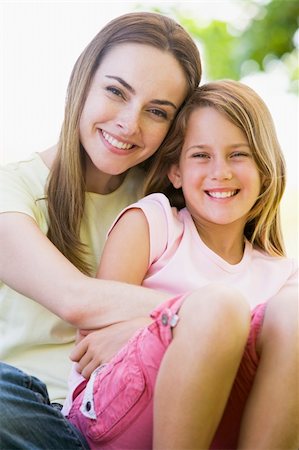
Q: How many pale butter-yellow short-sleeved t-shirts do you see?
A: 1